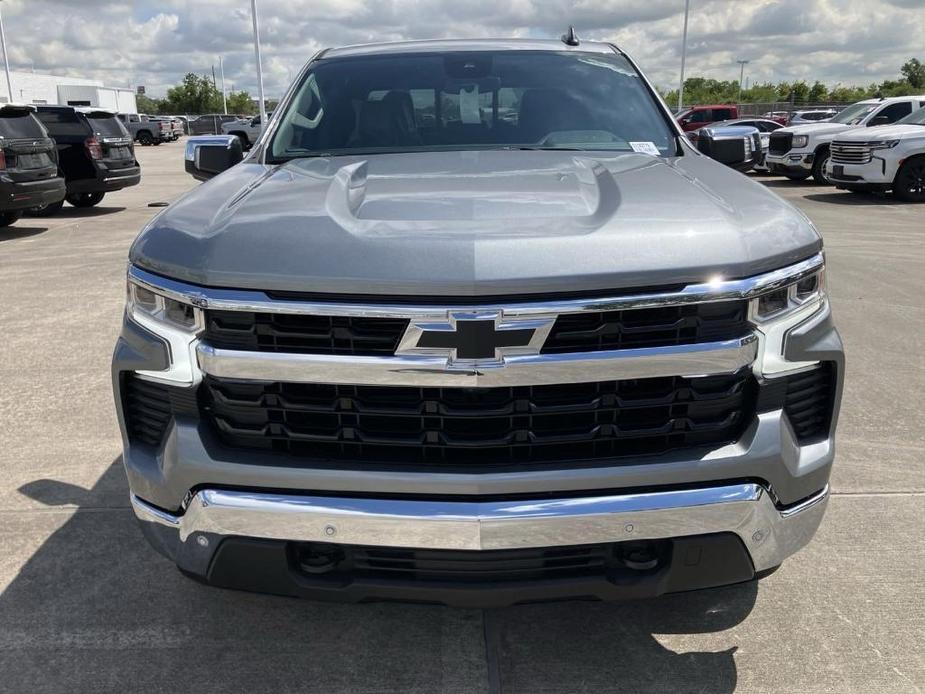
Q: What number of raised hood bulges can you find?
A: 2